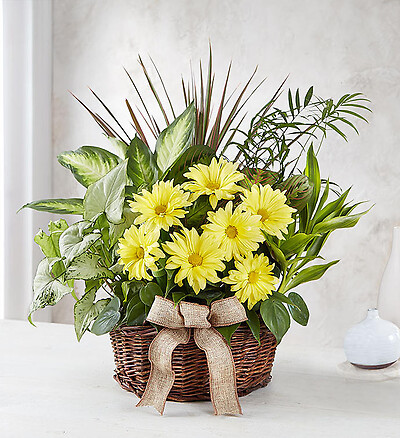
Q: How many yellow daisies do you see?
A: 7